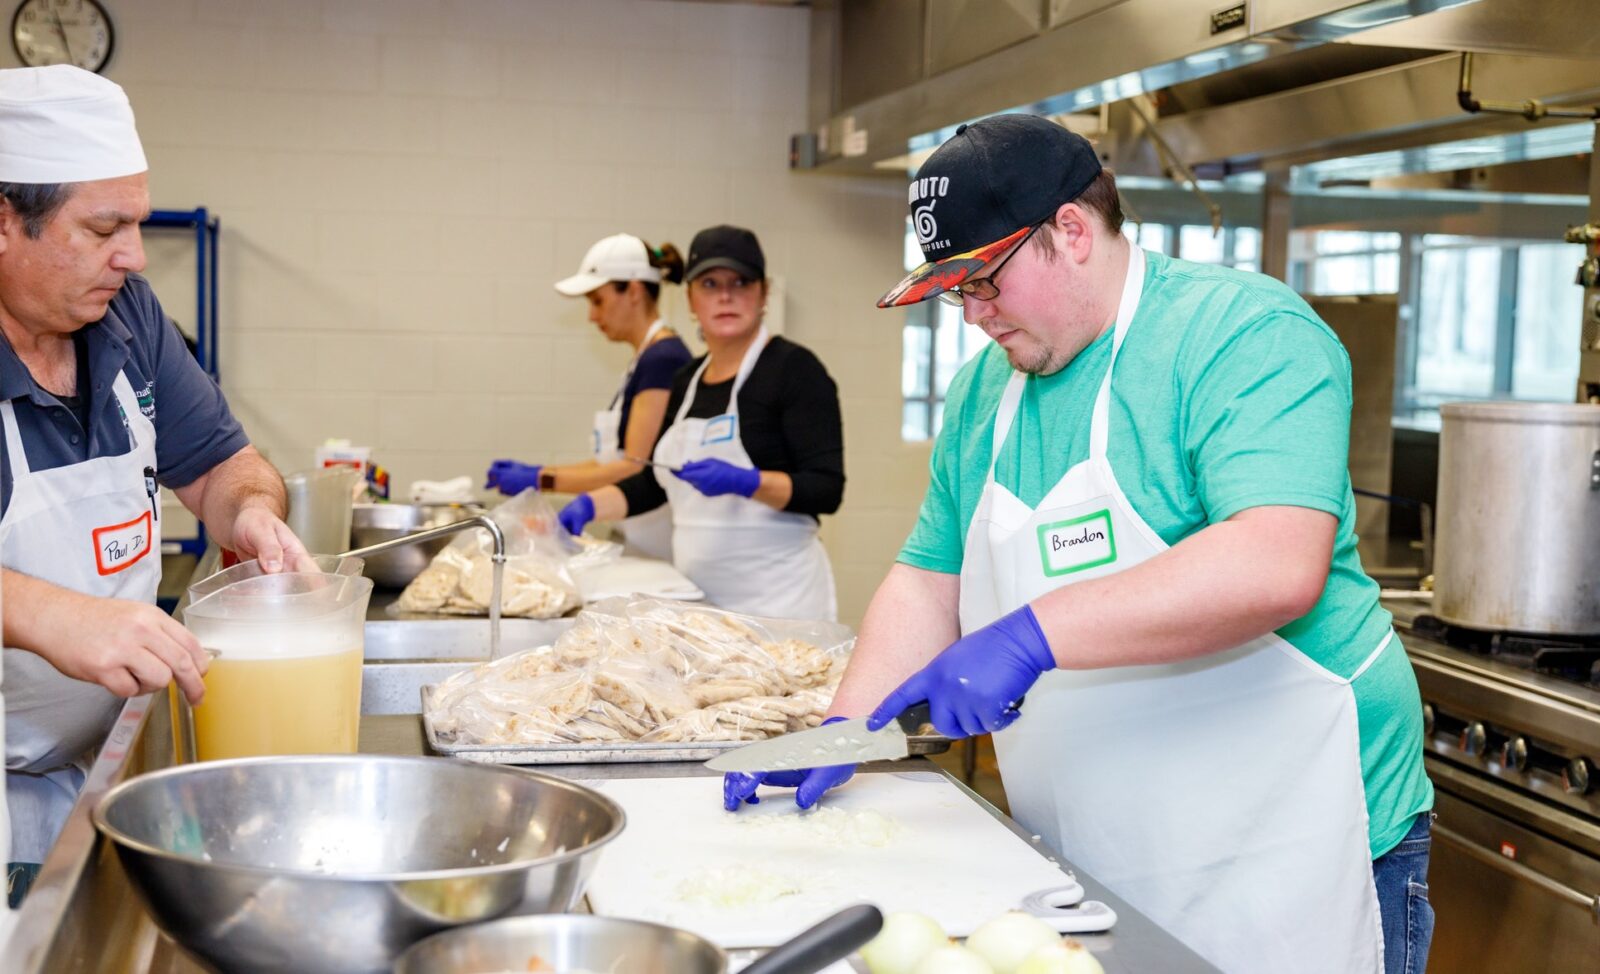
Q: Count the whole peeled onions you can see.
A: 4